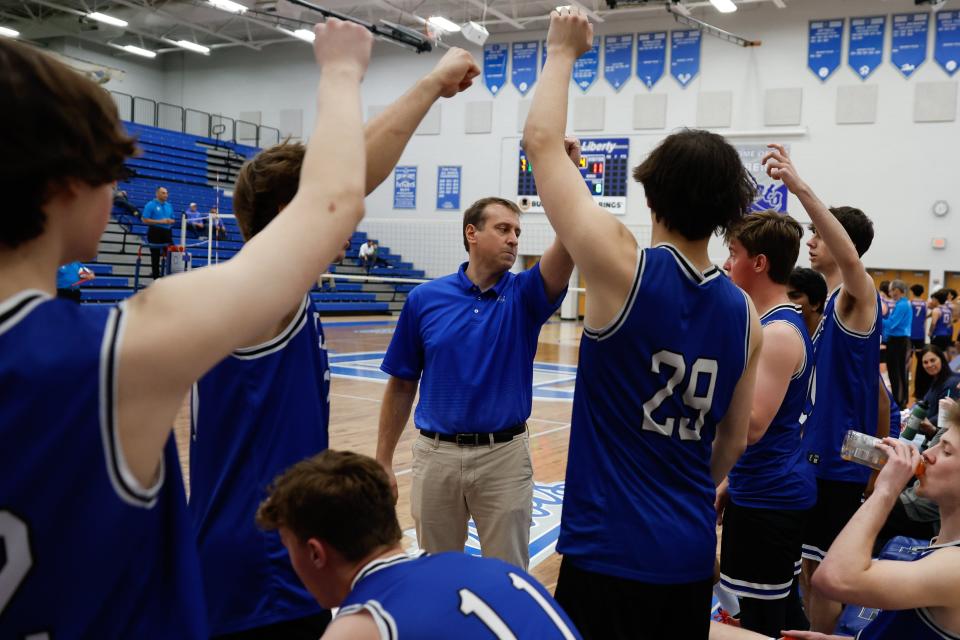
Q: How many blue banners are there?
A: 13